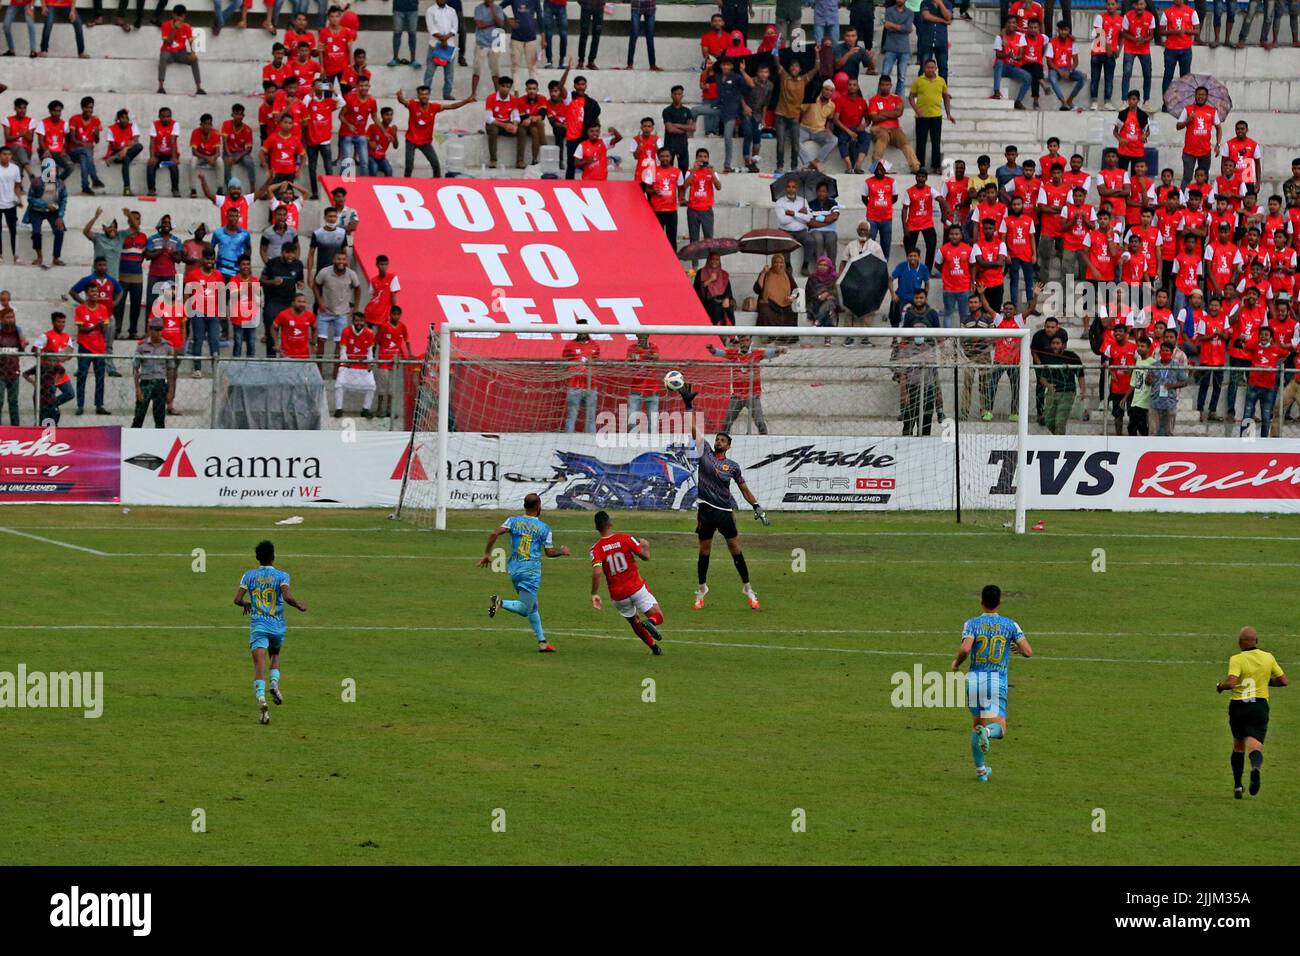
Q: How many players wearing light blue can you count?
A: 3